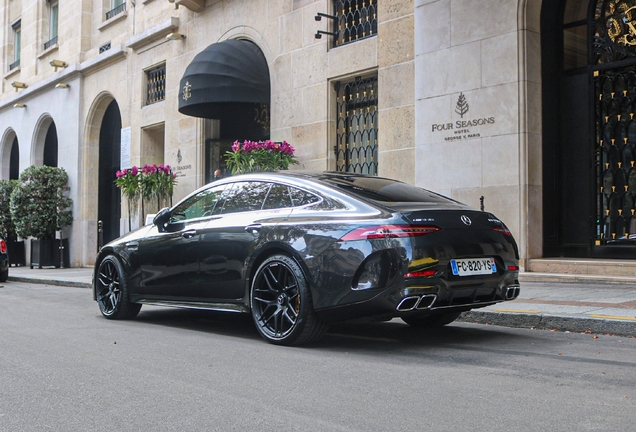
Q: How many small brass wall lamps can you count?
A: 5